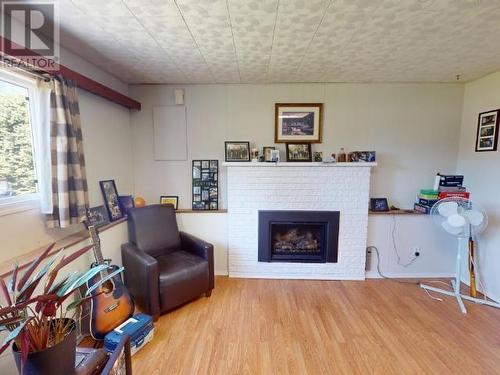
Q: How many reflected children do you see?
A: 0